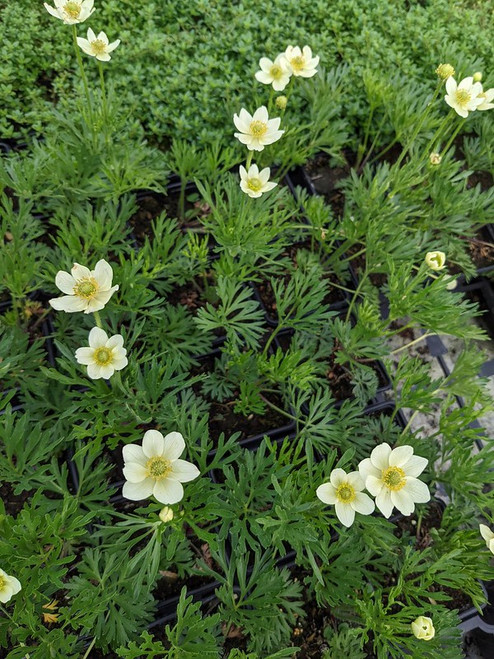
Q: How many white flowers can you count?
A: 15